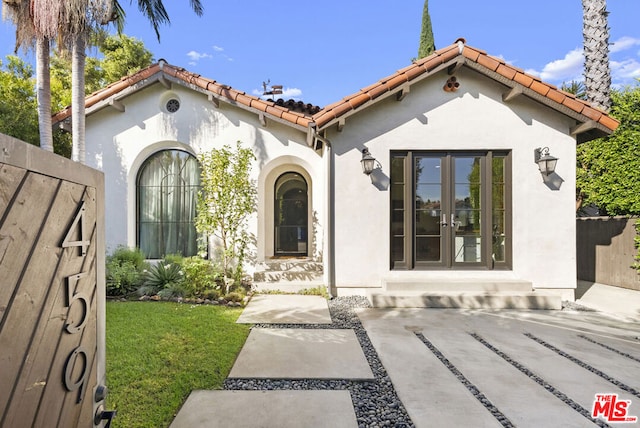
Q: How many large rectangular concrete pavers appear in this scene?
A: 3